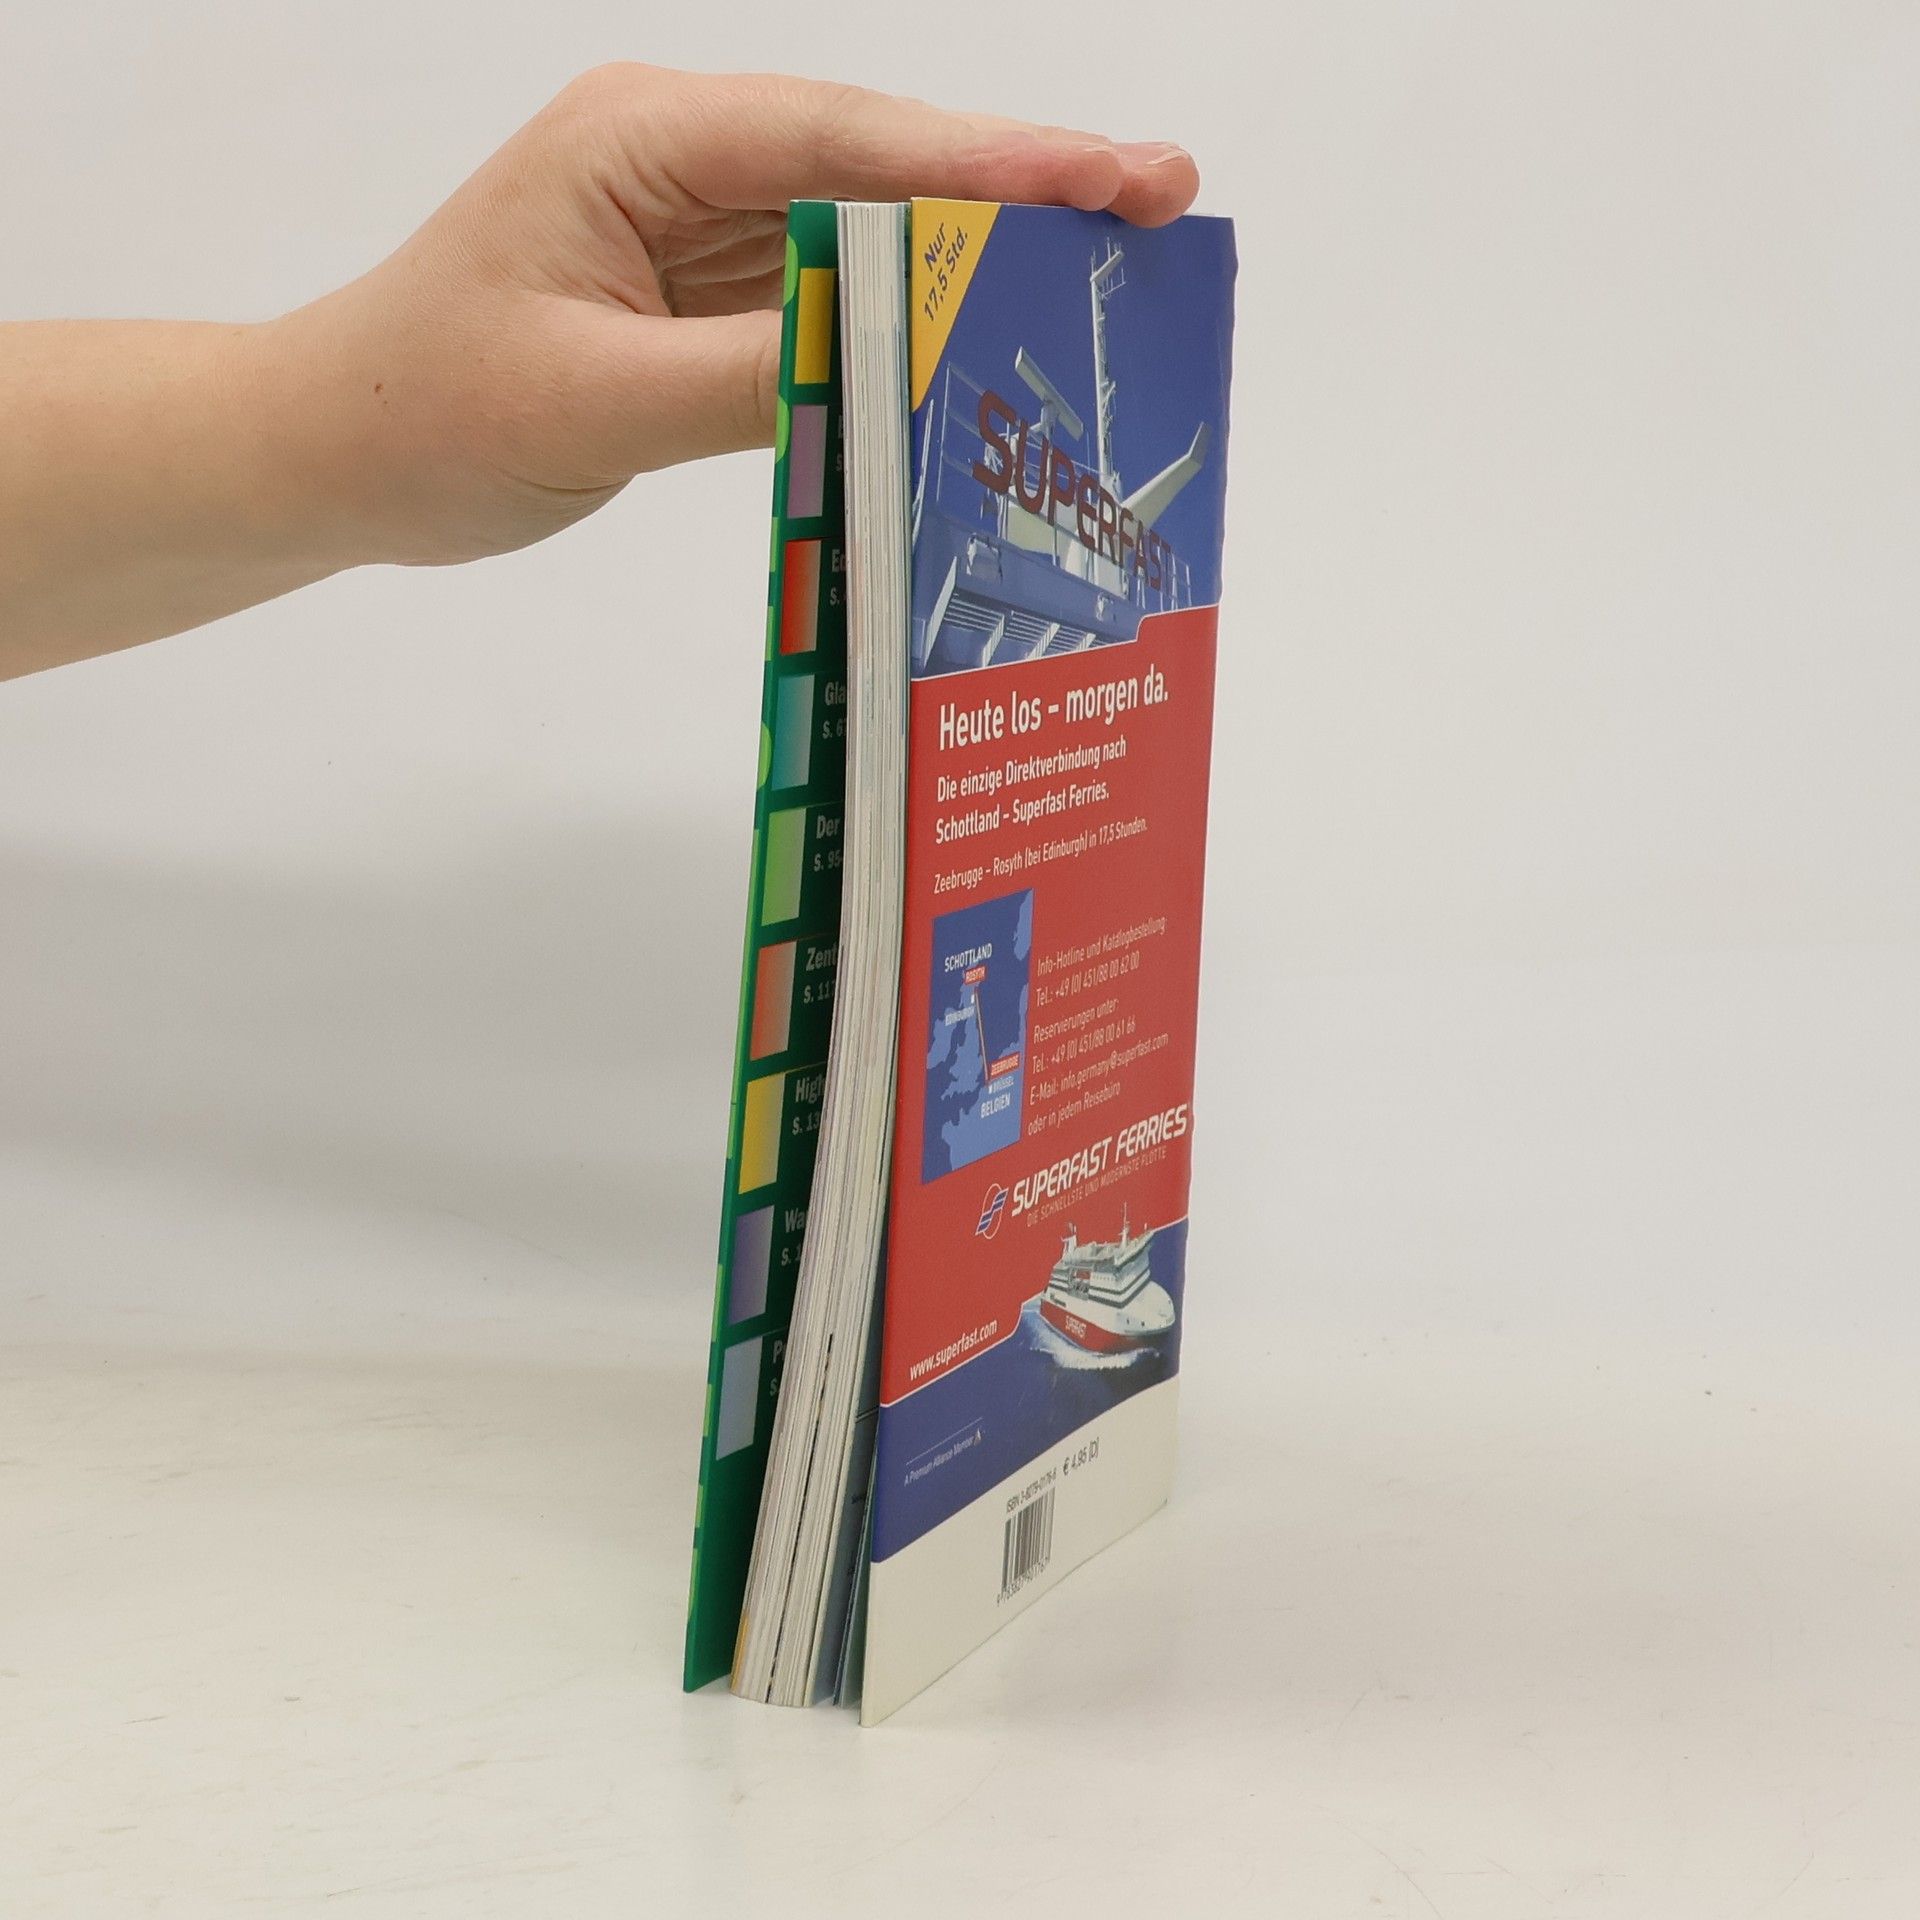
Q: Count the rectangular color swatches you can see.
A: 9